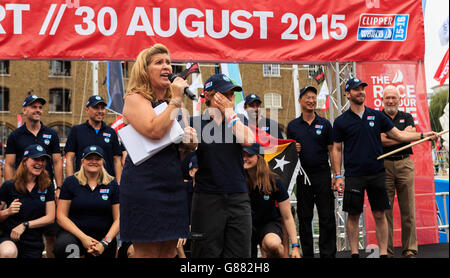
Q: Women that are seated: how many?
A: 3